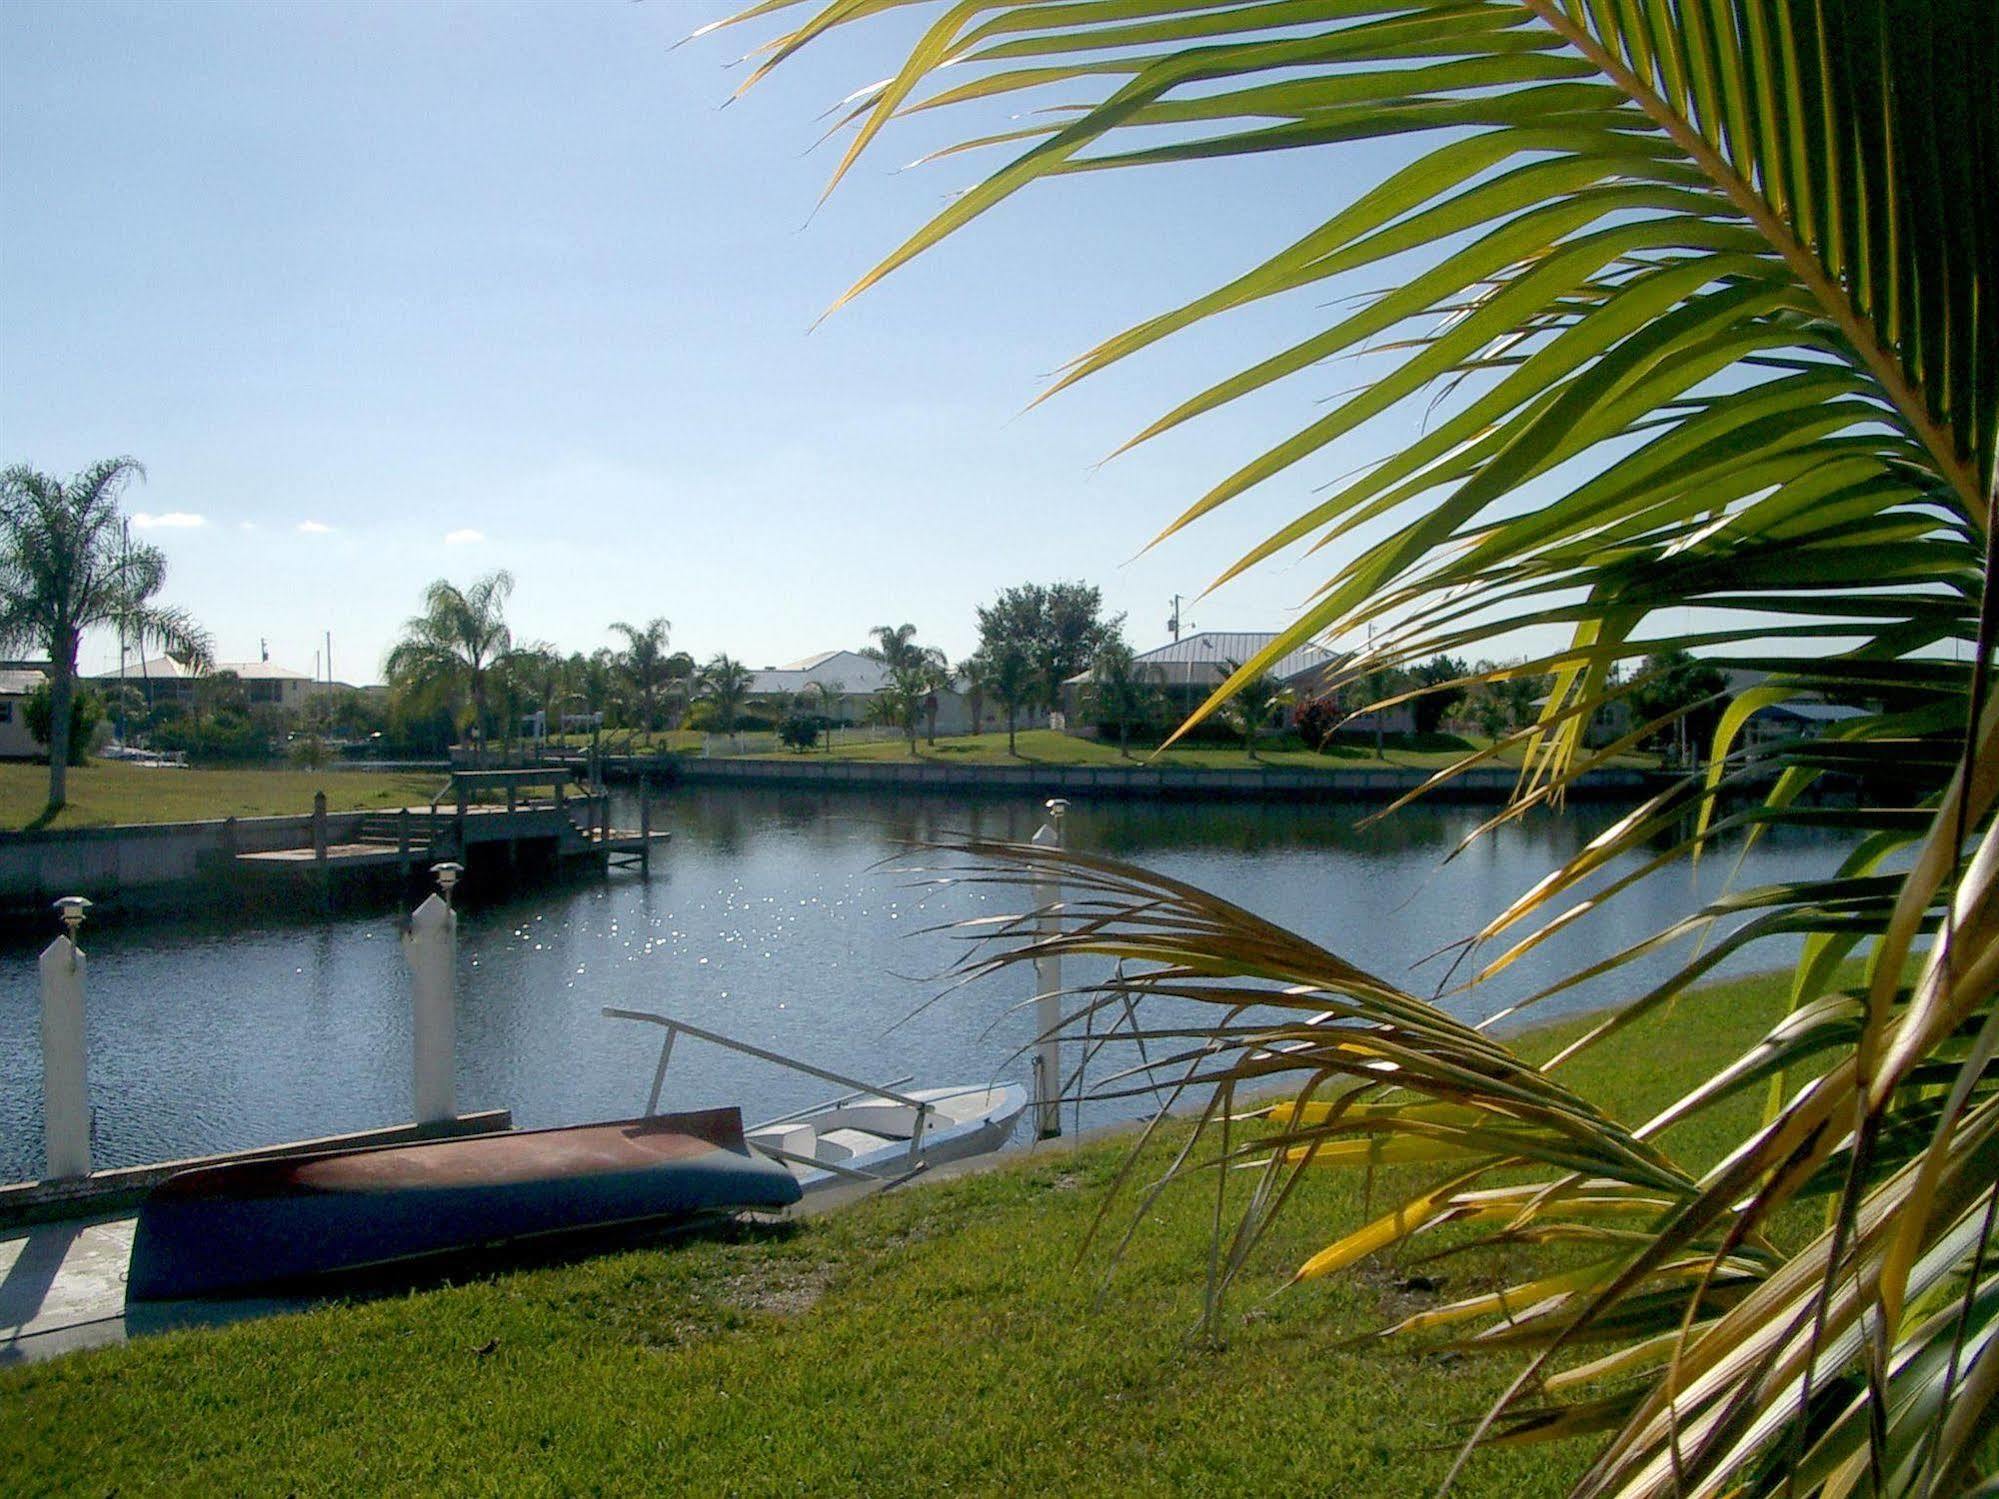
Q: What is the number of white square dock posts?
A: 3